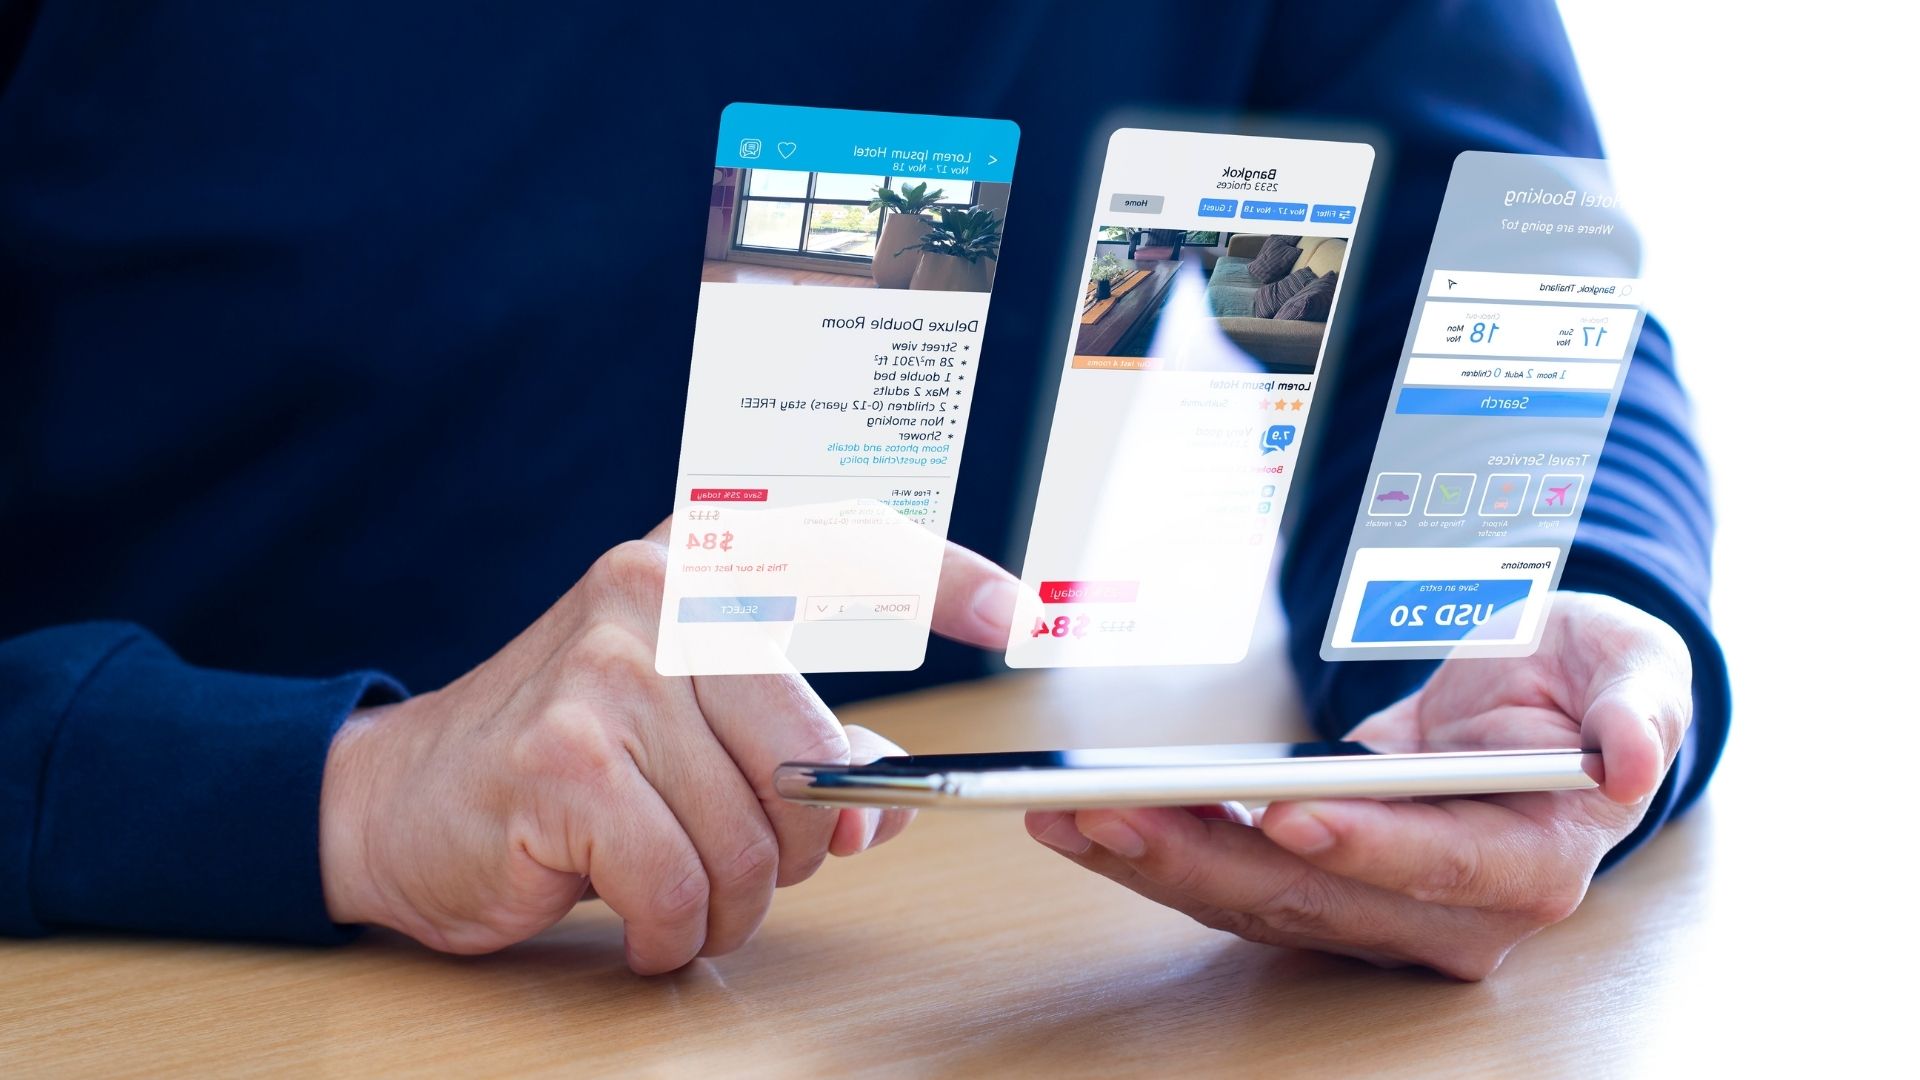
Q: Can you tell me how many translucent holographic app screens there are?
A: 3